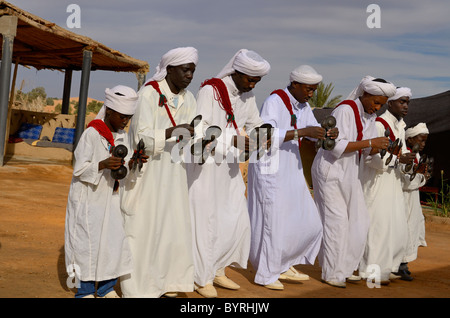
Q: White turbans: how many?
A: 7